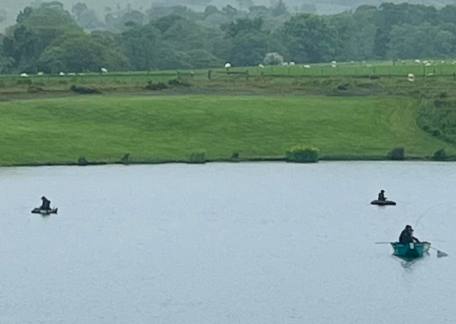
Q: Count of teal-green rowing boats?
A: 1